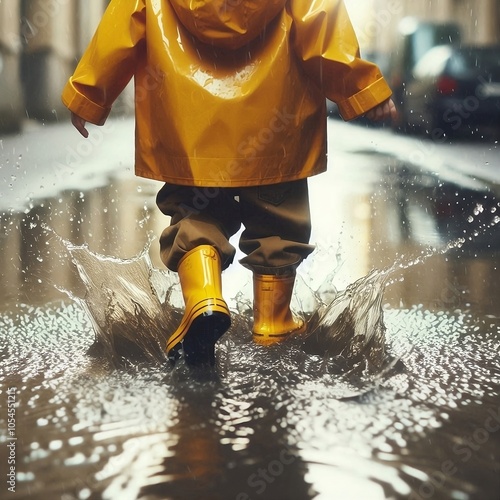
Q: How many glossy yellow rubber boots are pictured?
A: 2